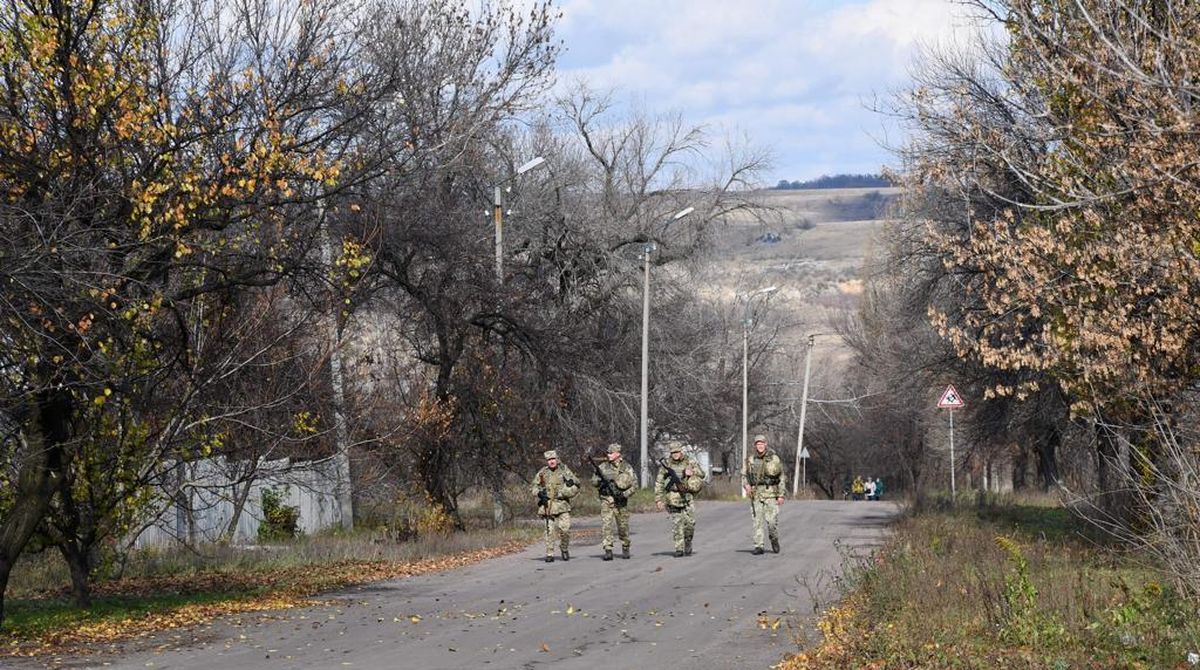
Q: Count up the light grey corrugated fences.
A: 1